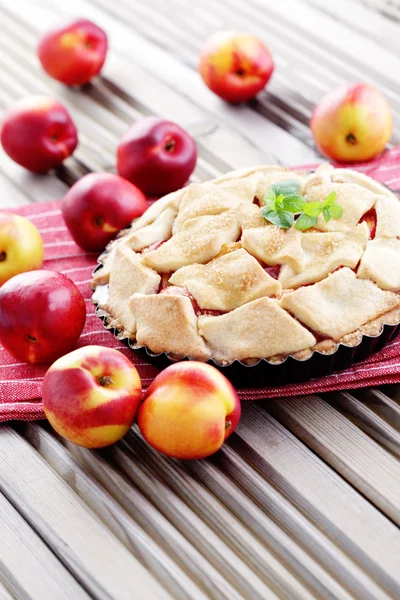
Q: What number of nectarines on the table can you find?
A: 10